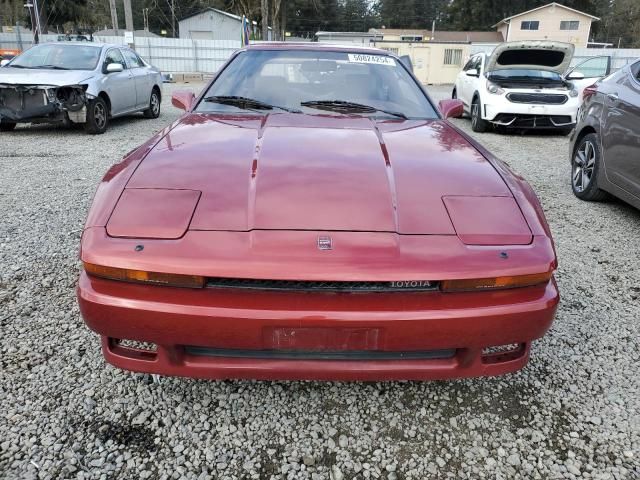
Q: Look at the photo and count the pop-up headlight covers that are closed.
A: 2